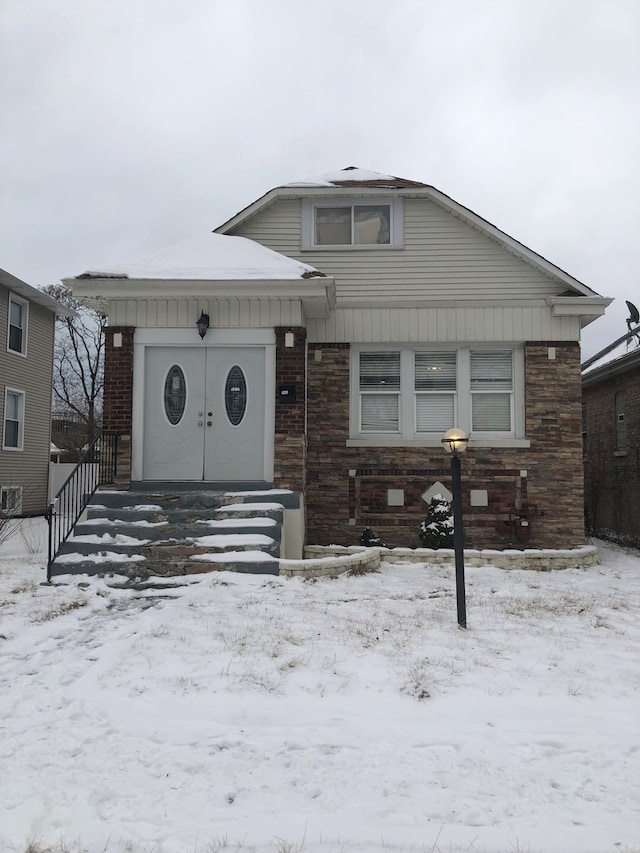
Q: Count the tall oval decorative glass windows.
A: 2